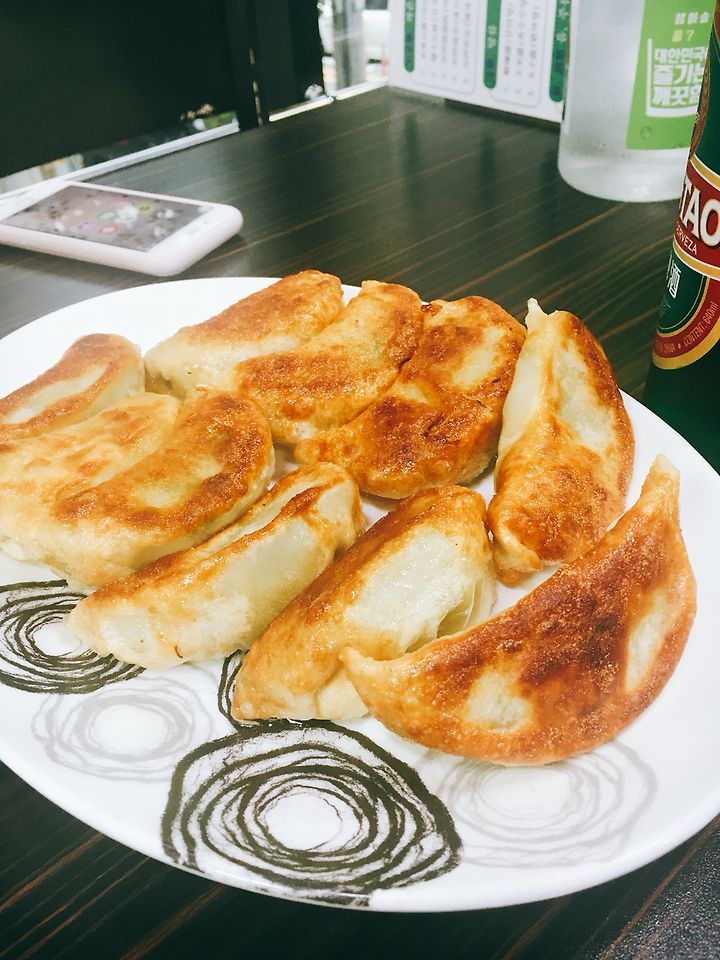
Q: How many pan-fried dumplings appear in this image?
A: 10